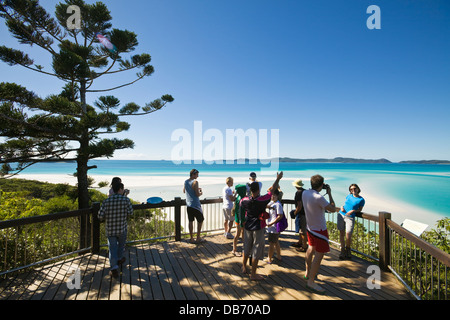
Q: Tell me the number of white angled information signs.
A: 1